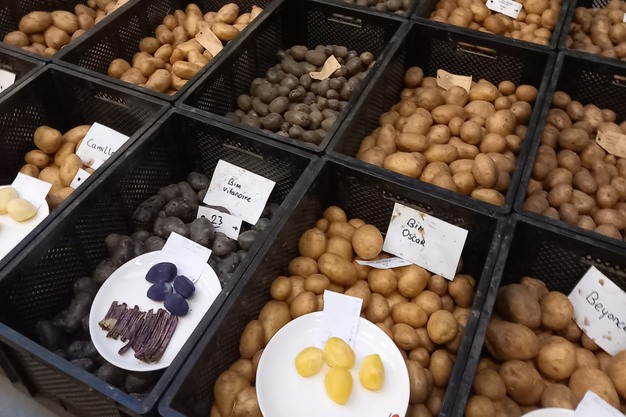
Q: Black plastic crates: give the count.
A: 13